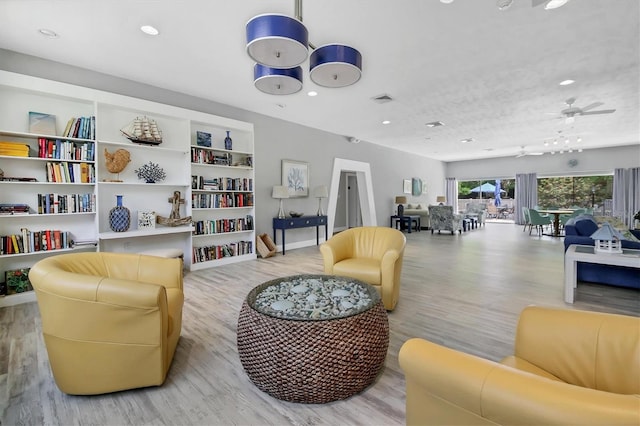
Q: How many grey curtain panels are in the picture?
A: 5